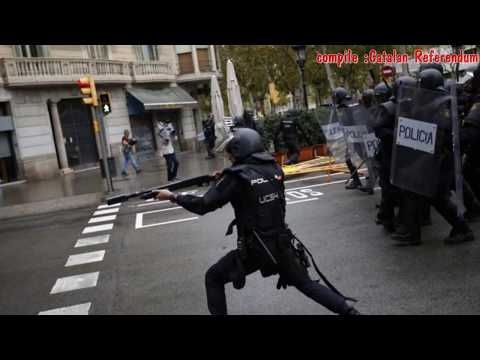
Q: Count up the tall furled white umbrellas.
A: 2